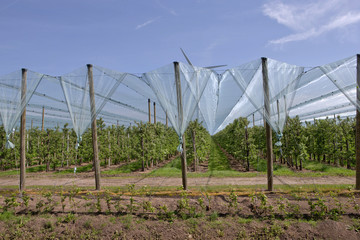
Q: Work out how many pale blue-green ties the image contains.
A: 4